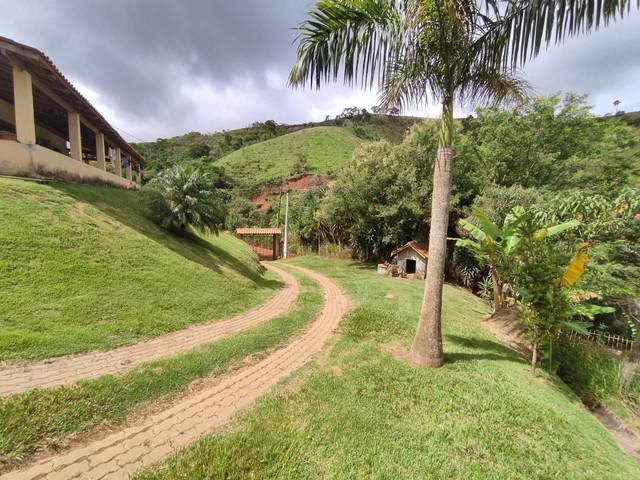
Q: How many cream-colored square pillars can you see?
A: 6